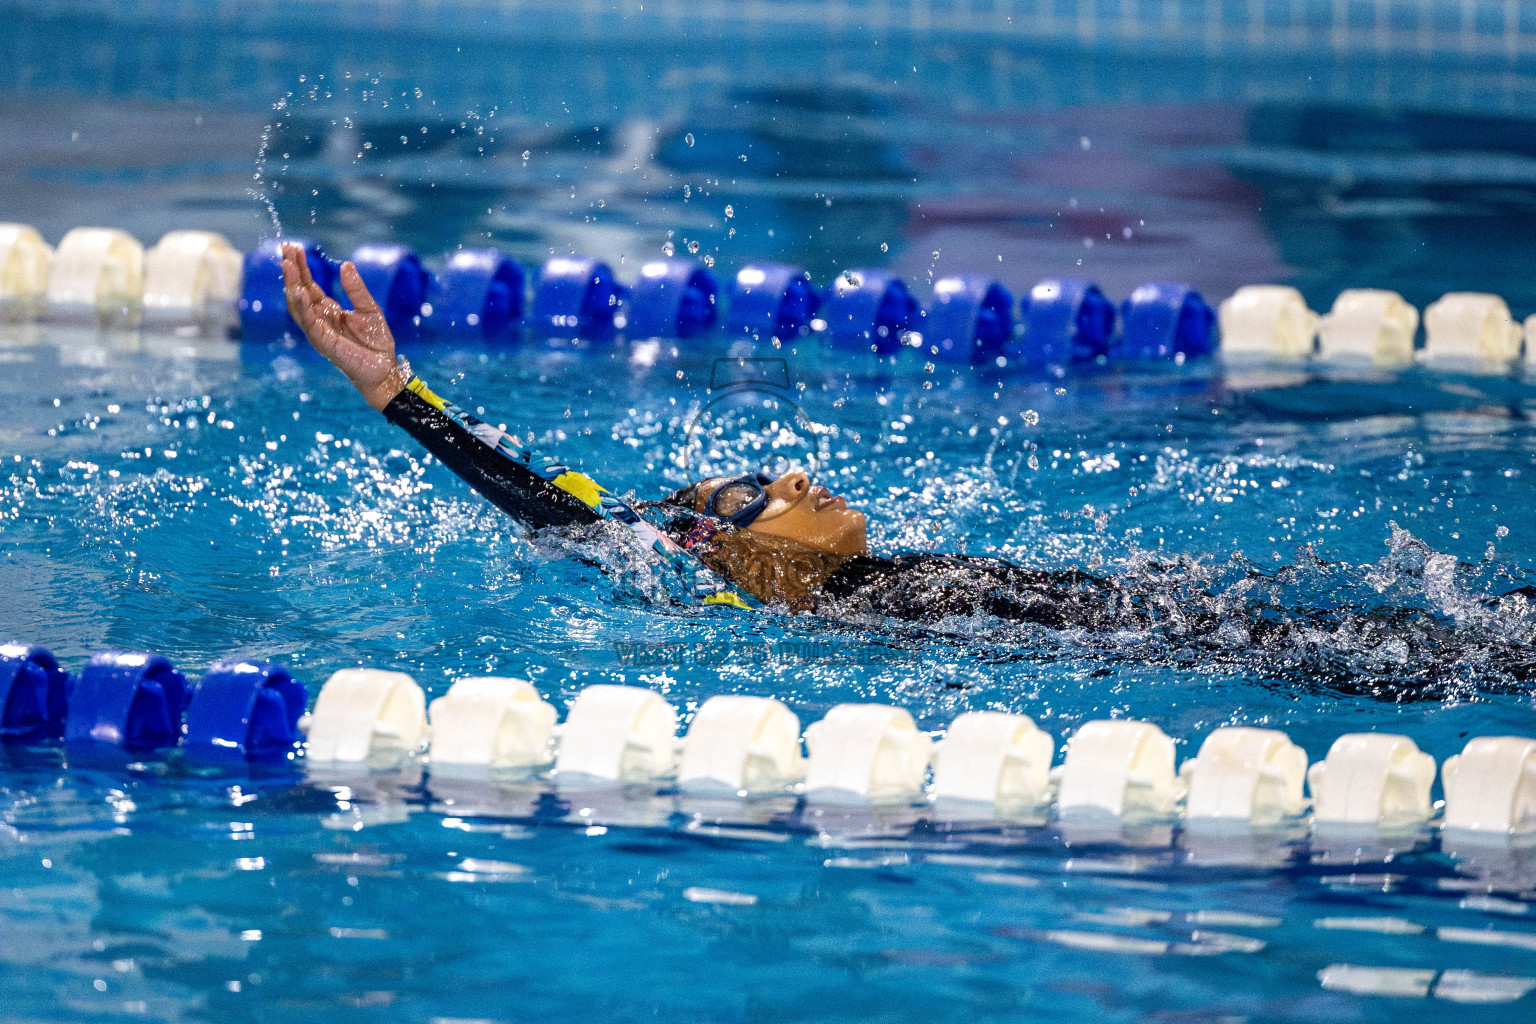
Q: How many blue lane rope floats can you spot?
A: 13